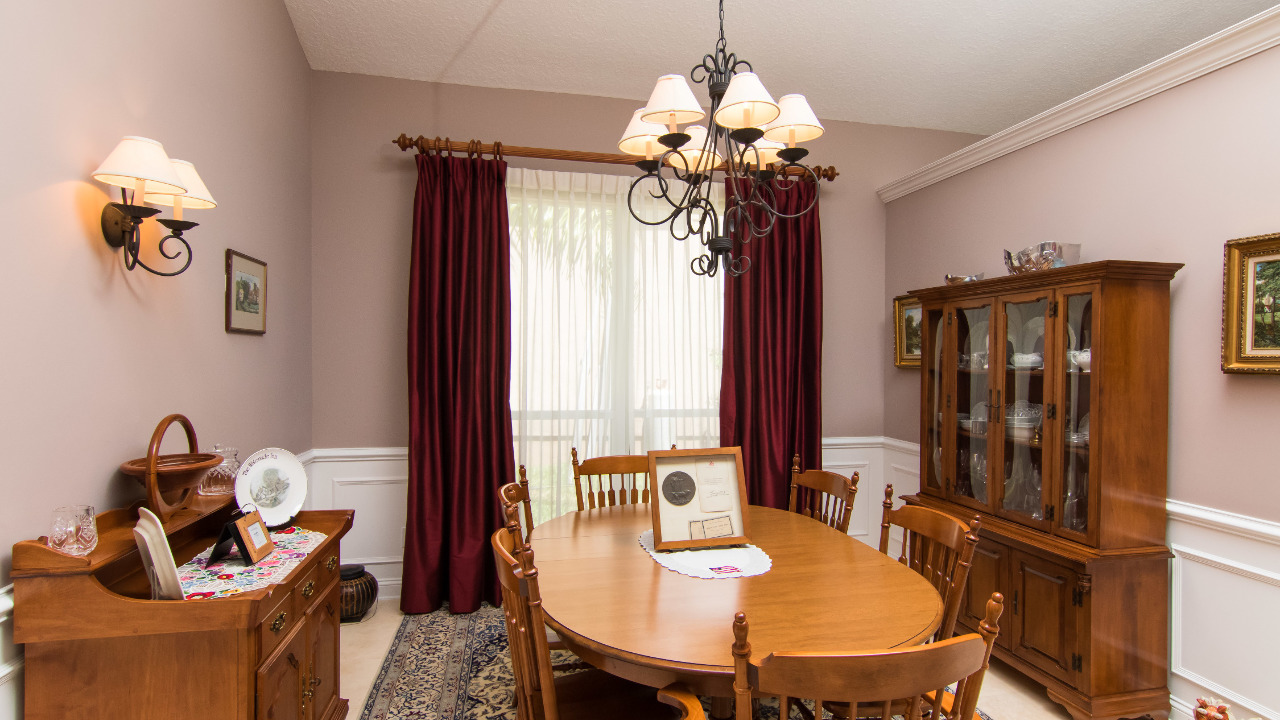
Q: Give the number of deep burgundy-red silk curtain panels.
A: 2